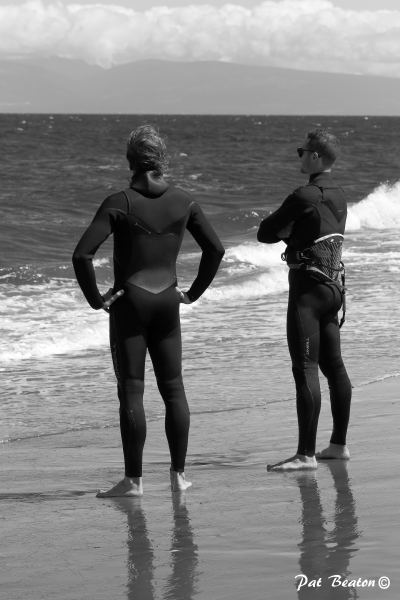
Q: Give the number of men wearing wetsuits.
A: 2